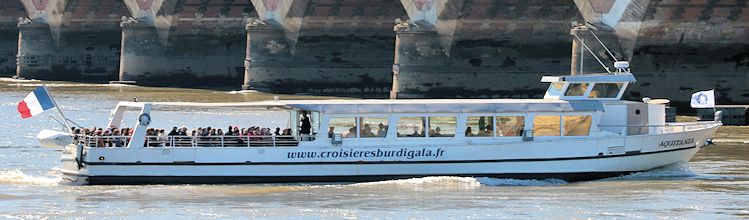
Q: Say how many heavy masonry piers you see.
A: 5